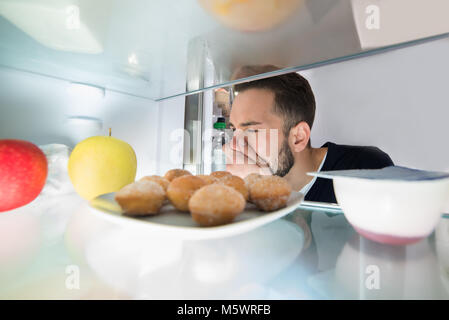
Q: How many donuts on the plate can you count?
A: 10